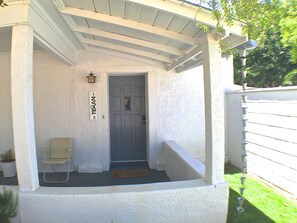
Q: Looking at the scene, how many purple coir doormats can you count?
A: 0